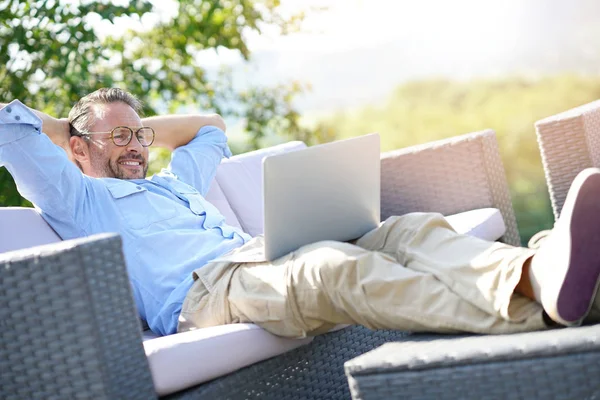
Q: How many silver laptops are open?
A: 1